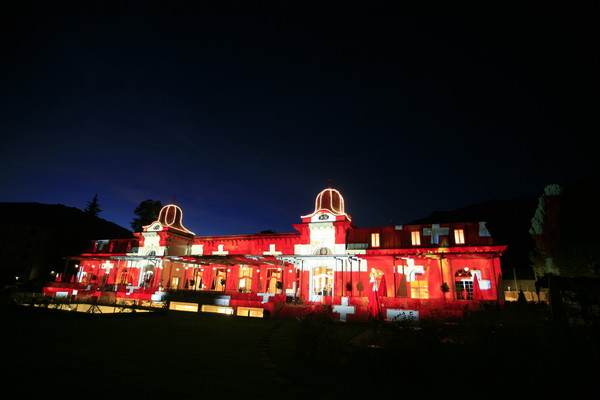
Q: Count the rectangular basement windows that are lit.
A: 3